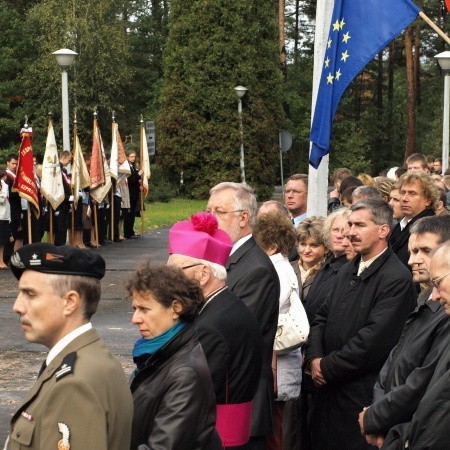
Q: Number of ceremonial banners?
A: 6